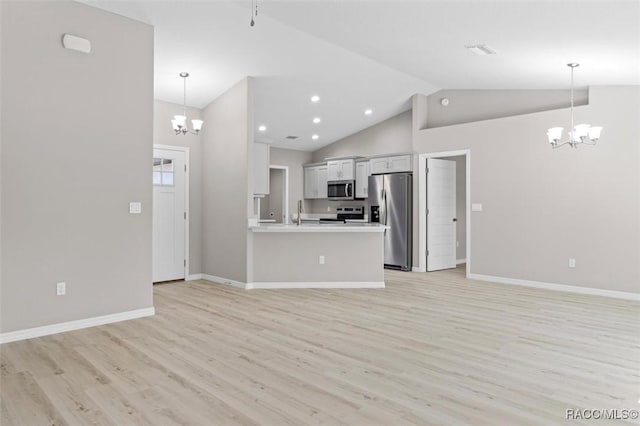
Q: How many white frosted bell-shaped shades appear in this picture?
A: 8